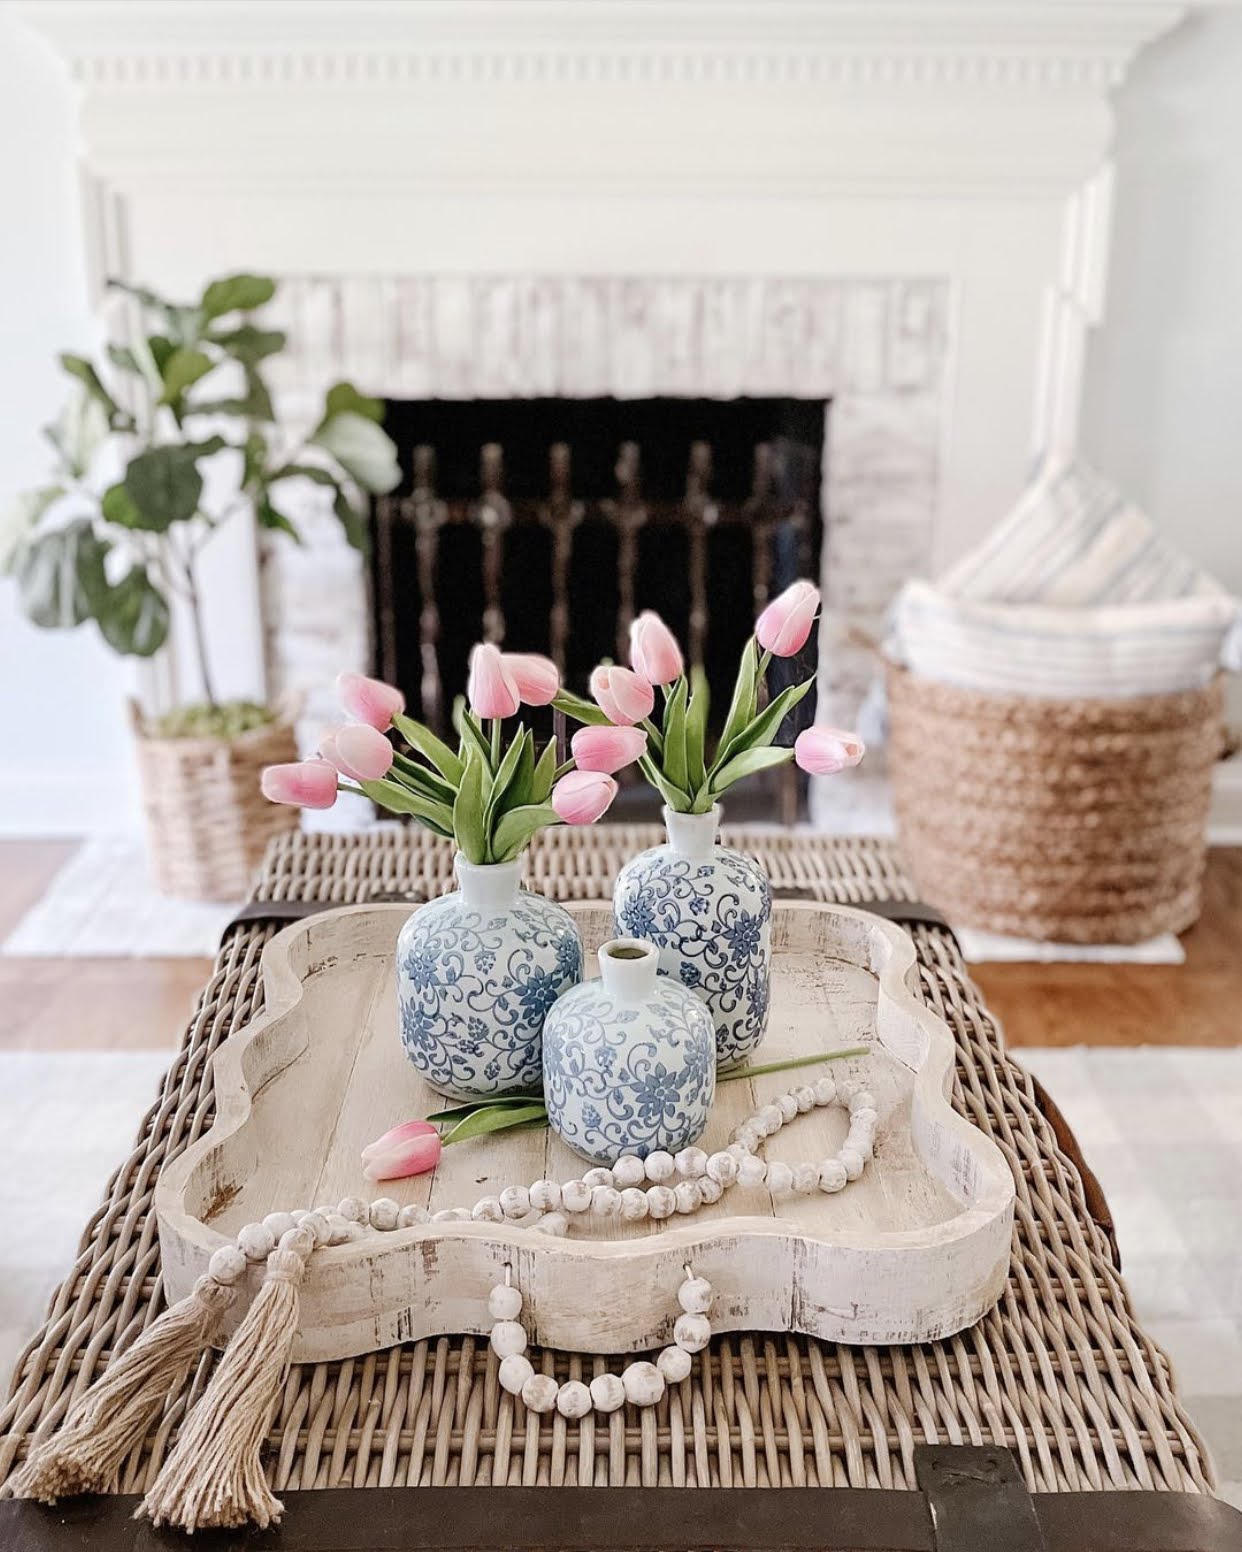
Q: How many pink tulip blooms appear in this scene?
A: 12